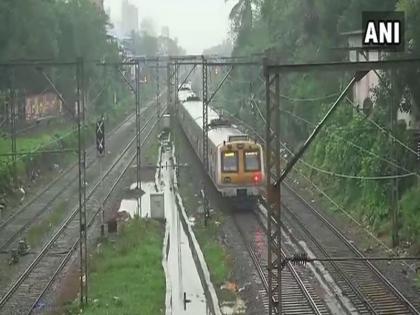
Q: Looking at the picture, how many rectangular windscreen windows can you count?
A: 2